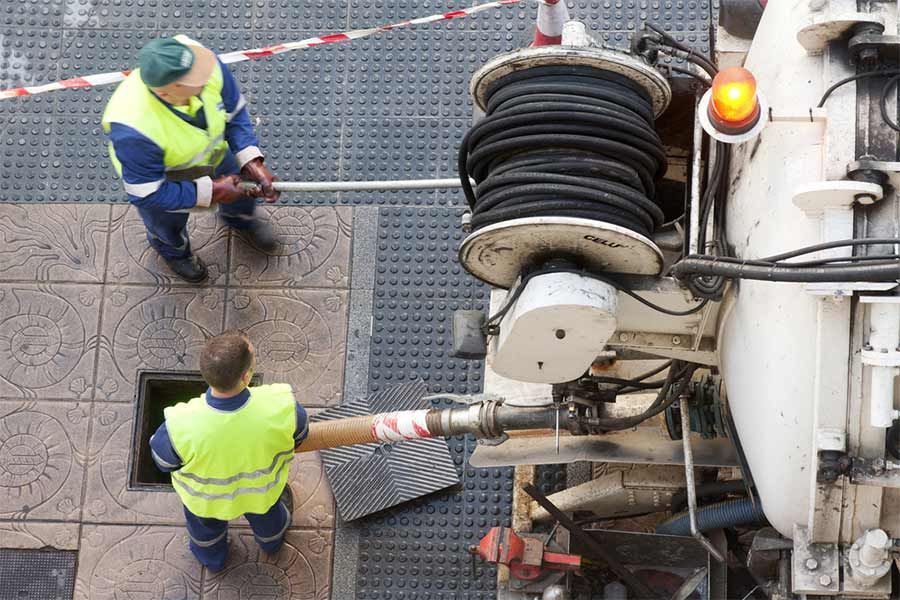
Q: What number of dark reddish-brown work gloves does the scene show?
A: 2